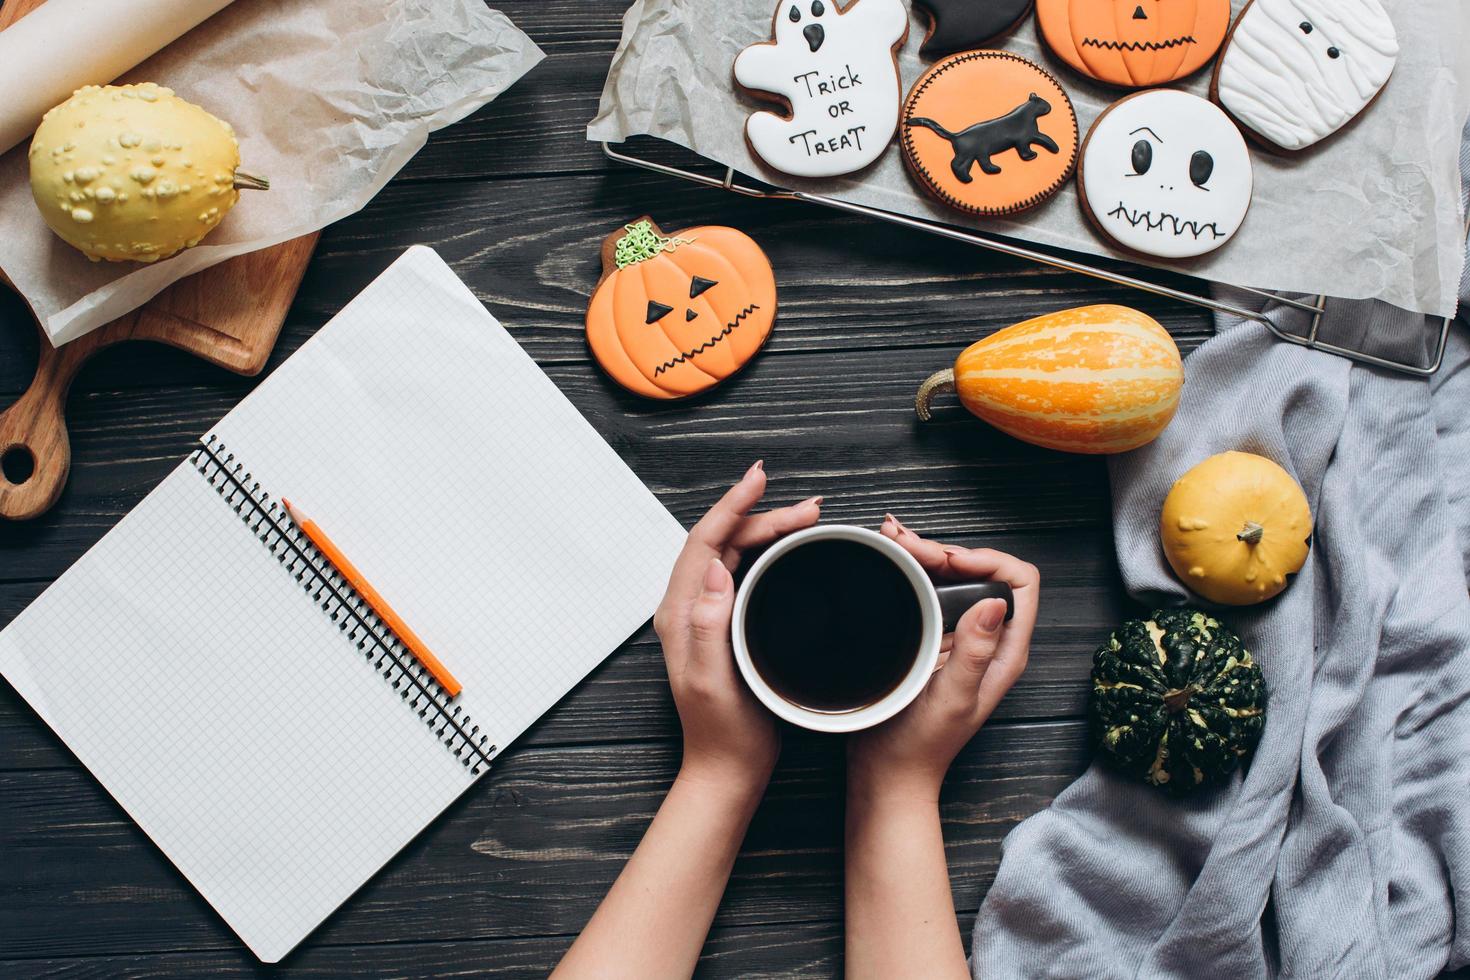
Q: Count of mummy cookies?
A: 1